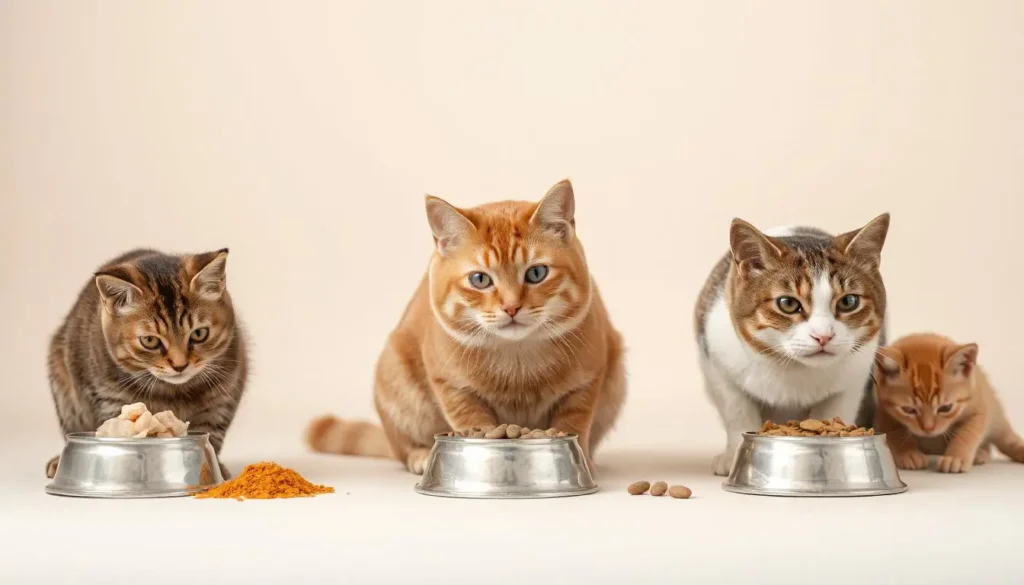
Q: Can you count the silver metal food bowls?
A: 3